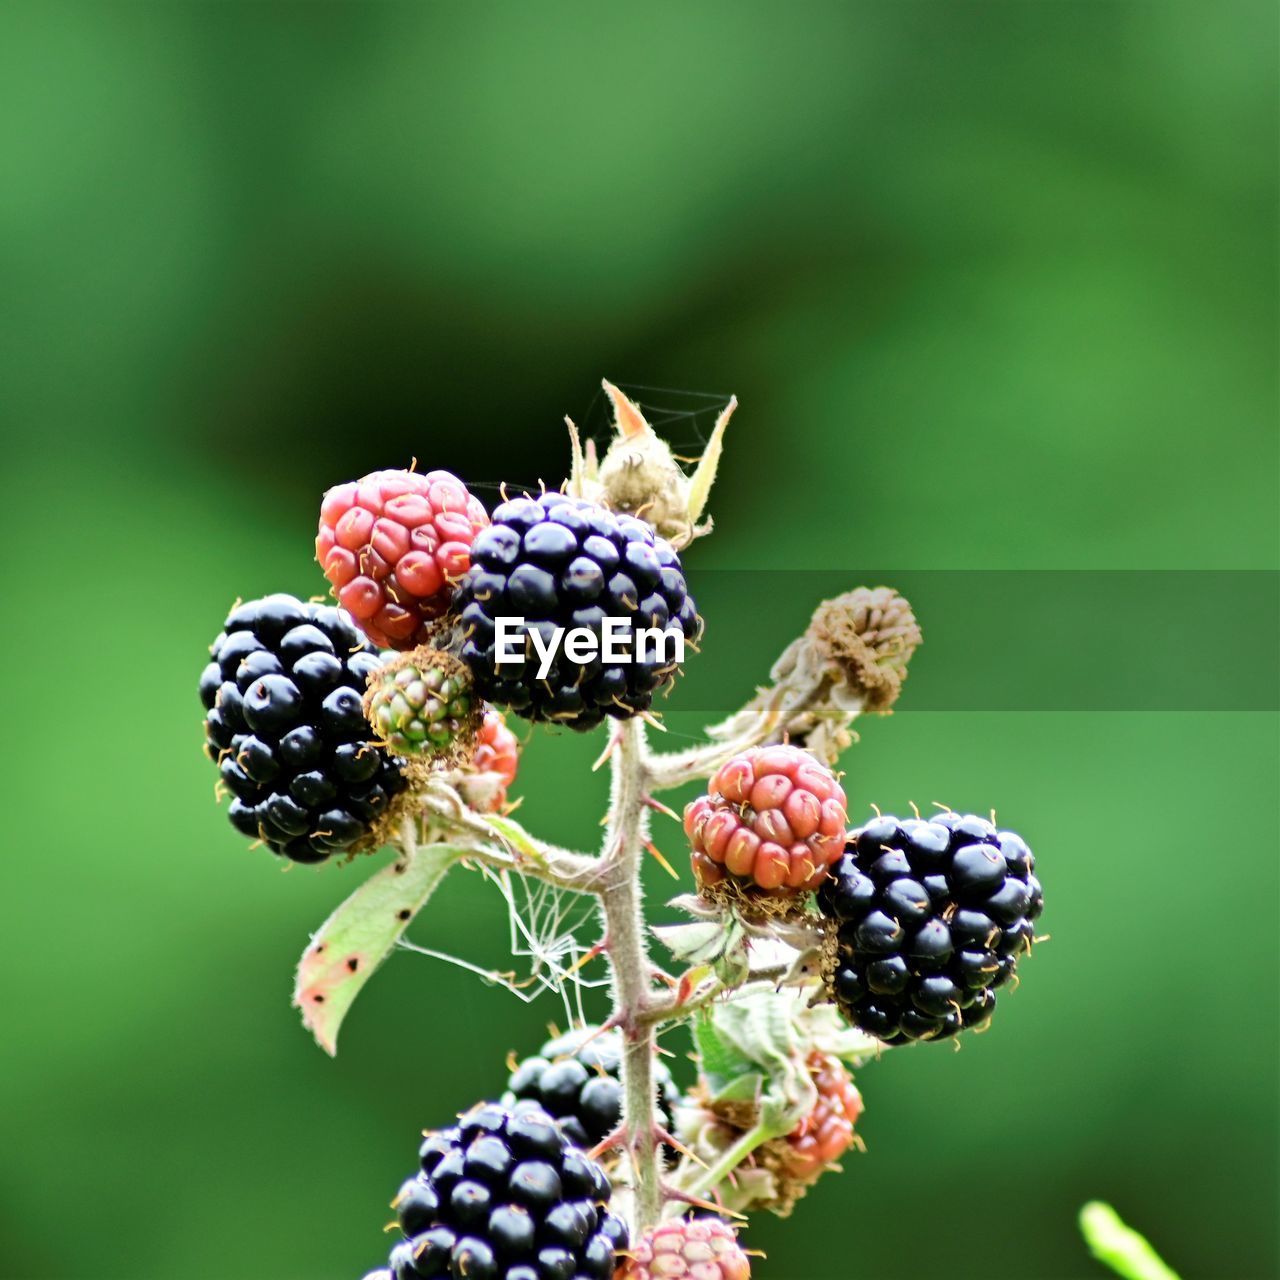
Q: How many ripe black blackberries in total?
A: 5